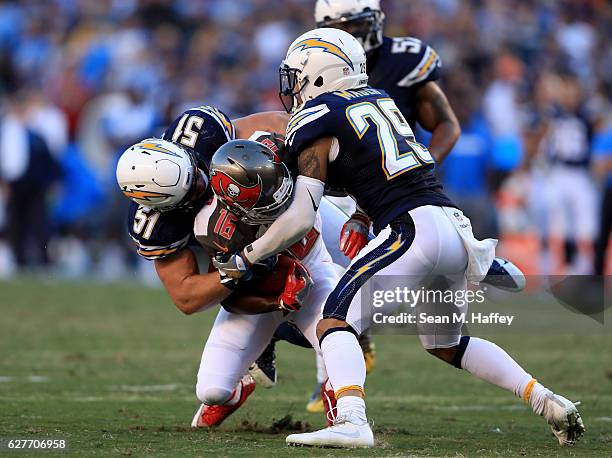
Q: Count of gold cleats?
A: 2